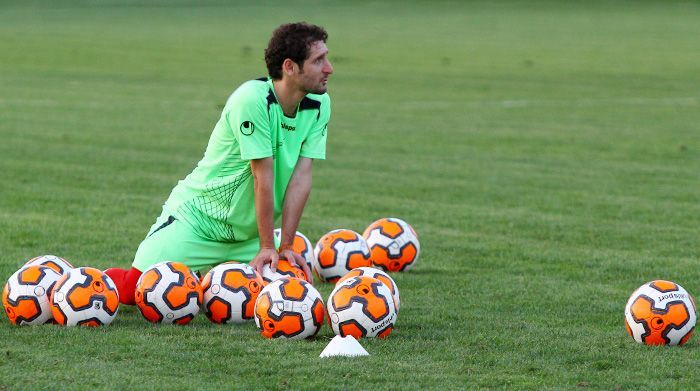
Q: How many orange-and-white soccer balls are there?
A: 13